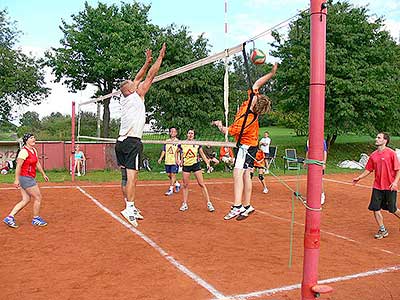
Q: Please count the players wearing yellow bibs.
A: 2